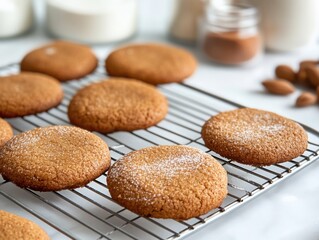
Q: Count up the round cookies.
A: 9